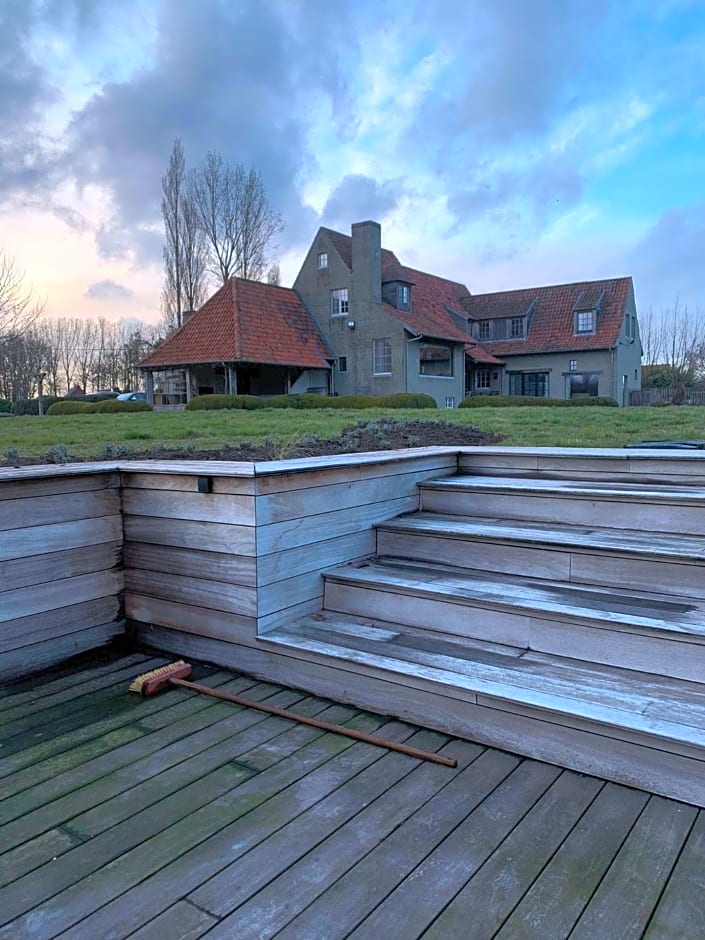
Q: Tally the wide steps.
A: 4